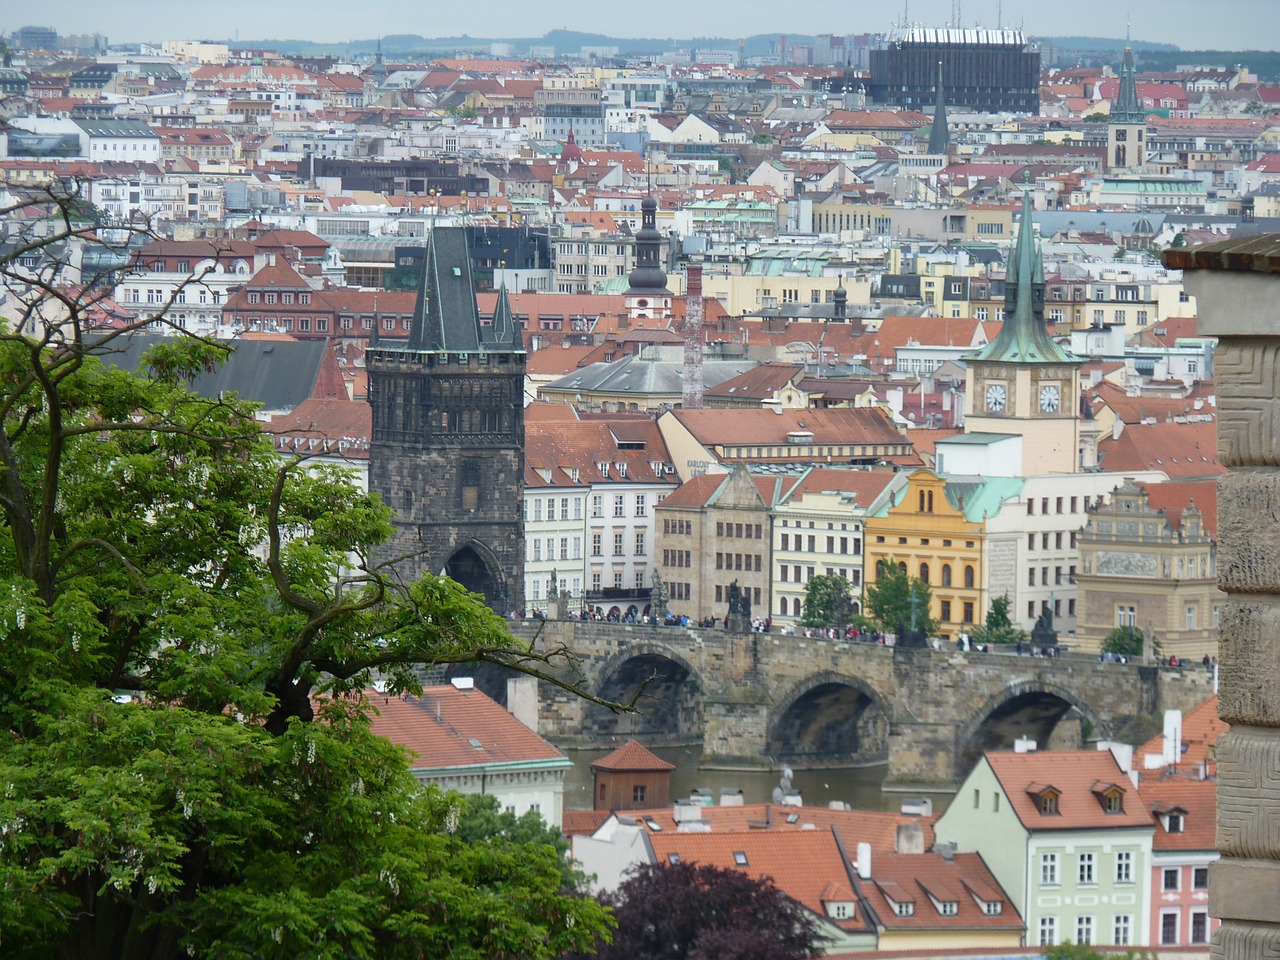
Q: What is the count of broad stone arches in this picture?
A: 3